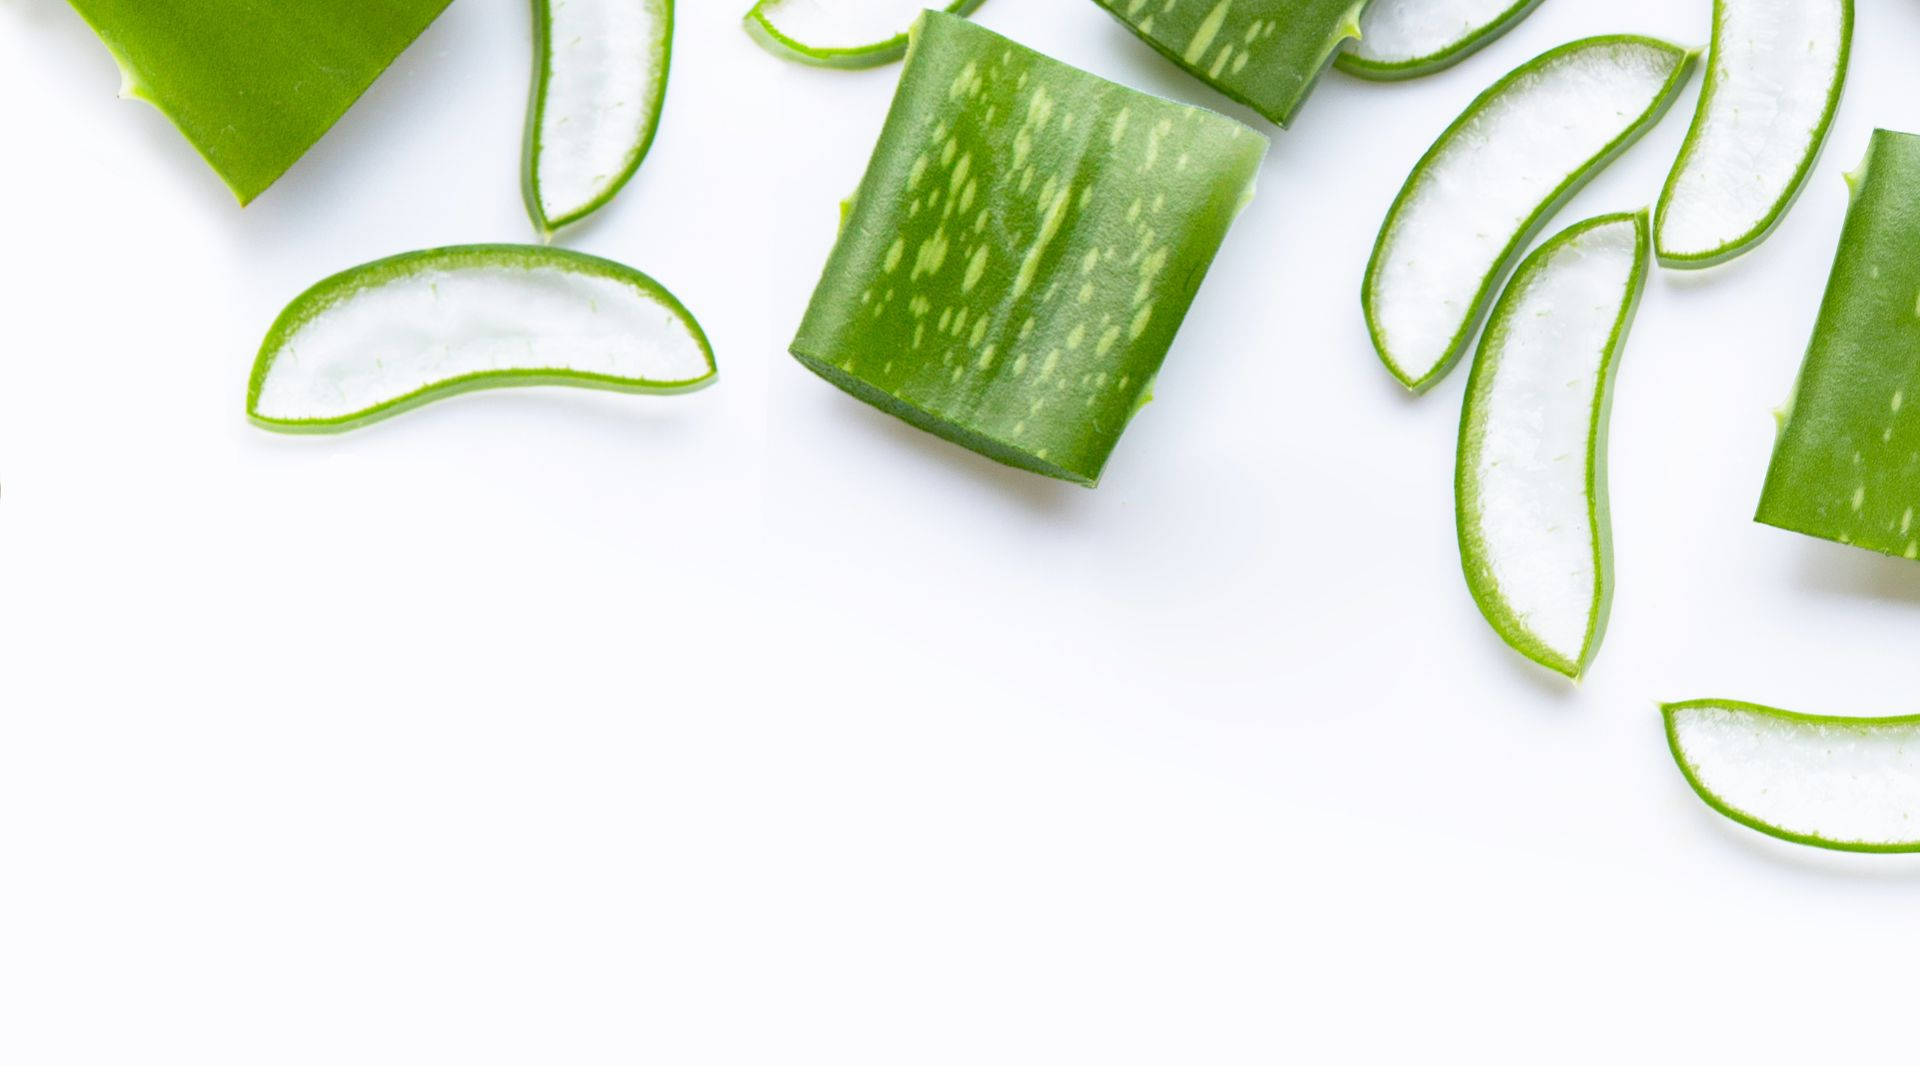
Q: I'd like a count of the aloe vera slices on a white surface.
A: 8